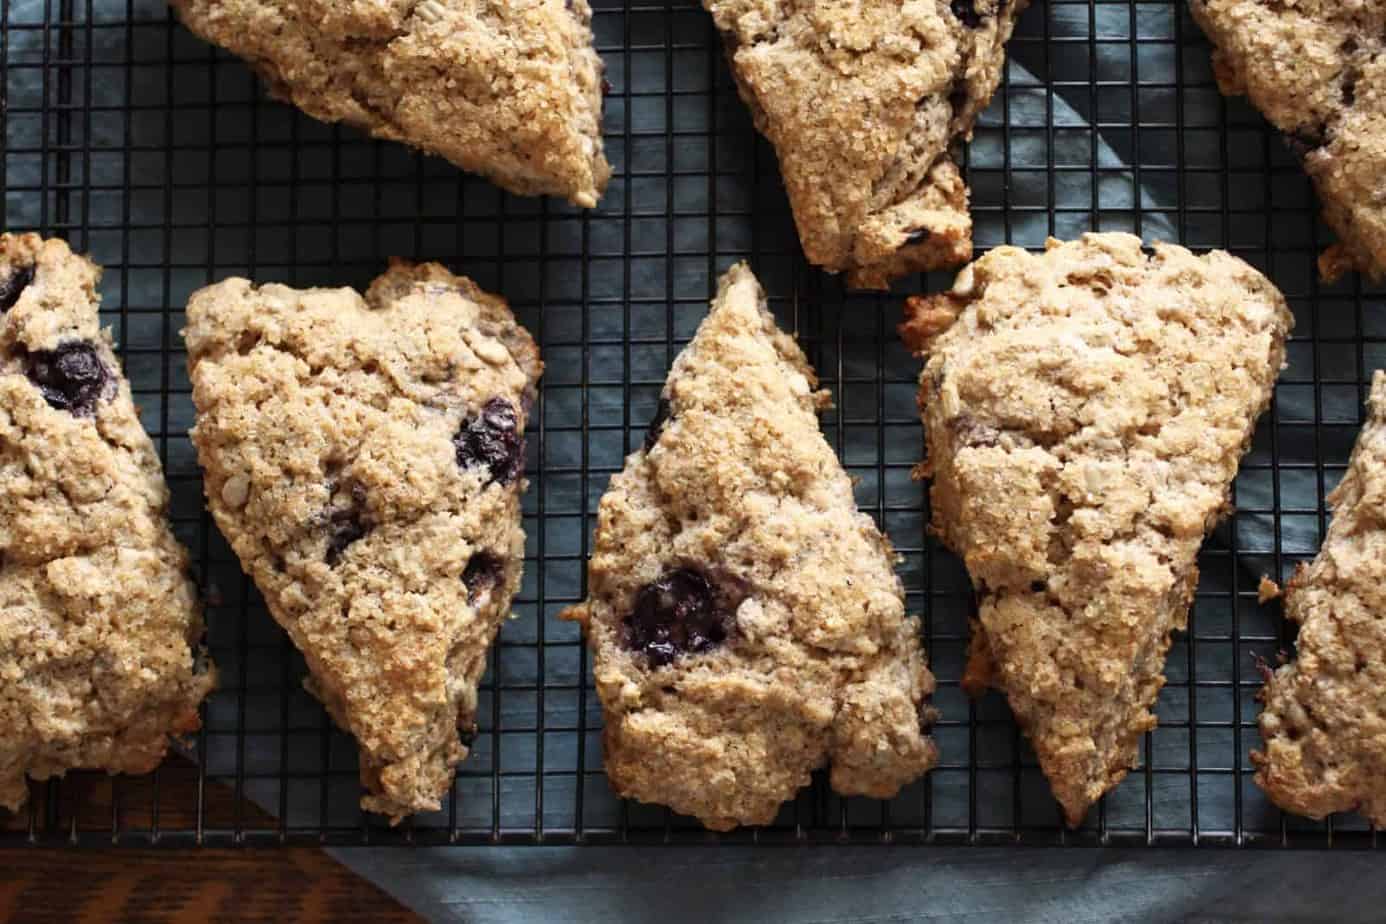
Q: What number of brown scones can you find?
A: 8